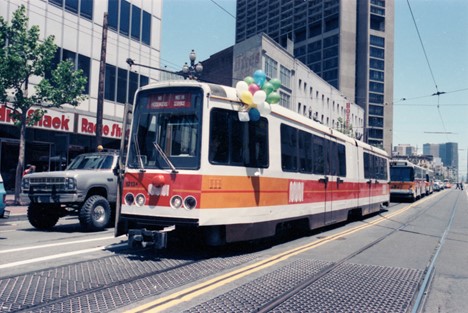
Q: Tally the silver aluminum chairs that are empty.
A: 0